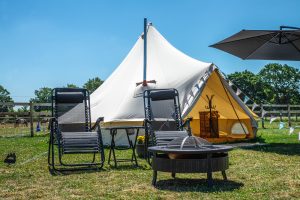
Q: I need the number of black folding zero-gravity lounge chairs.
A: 2